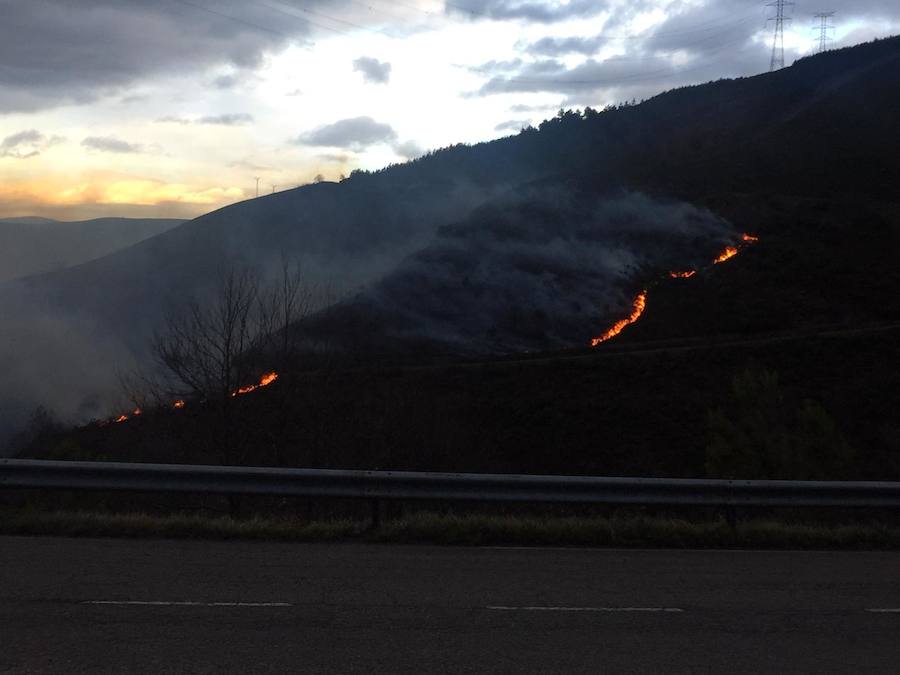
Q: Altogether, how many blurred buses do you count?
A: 0